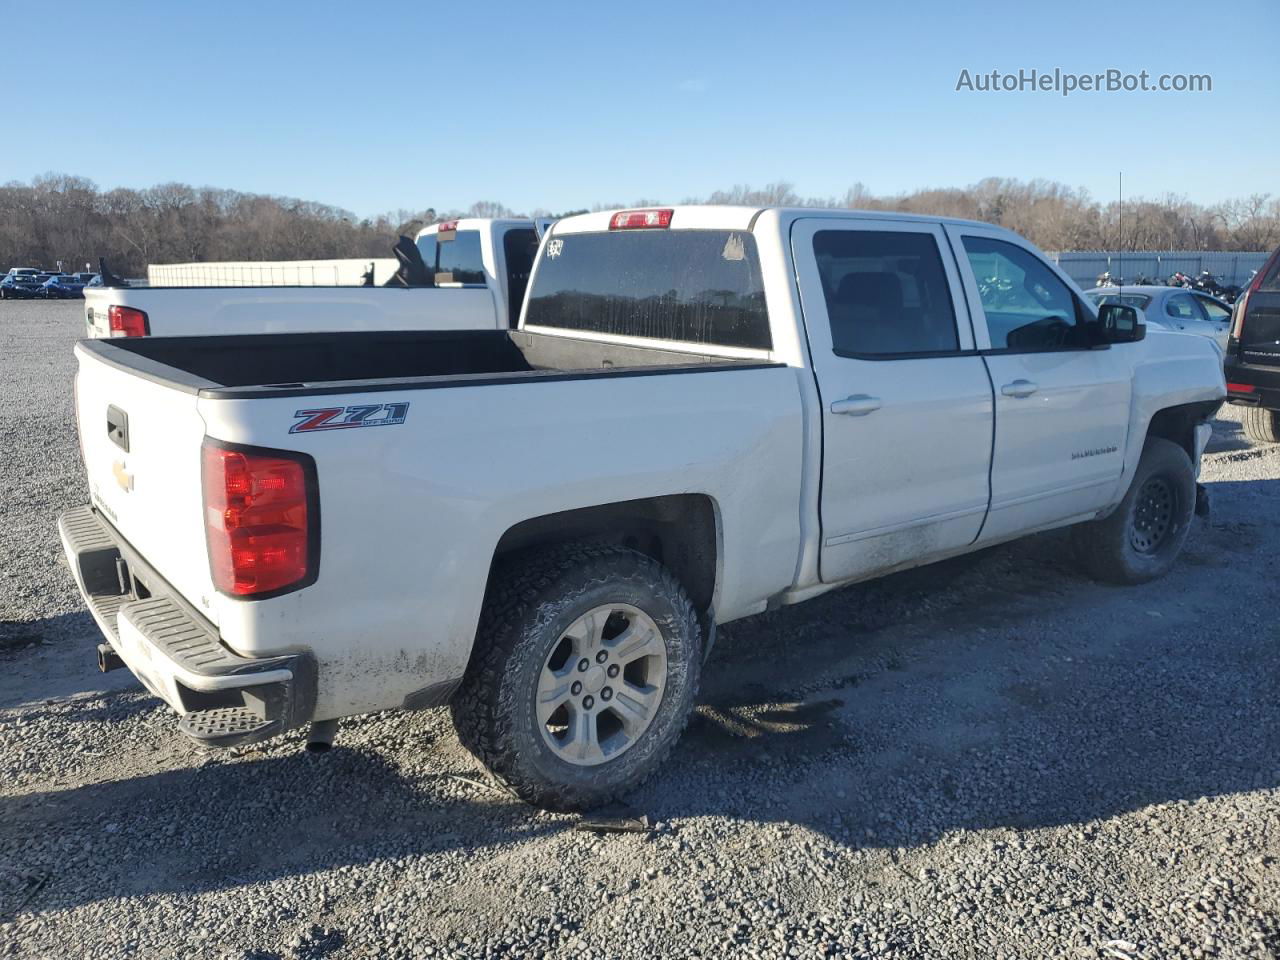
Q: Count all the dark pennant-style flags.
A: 0